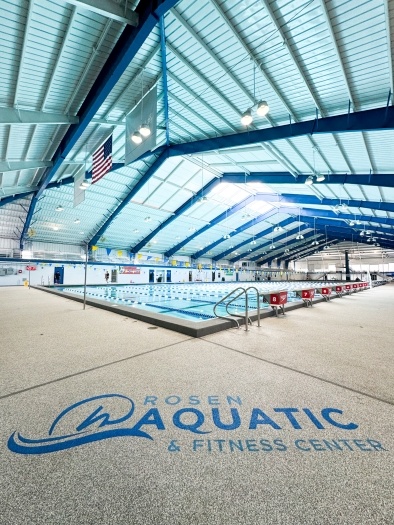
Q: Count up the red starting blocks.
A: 8